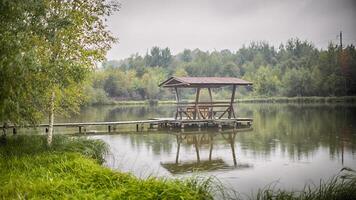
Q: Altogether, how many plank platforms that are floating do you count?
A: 1